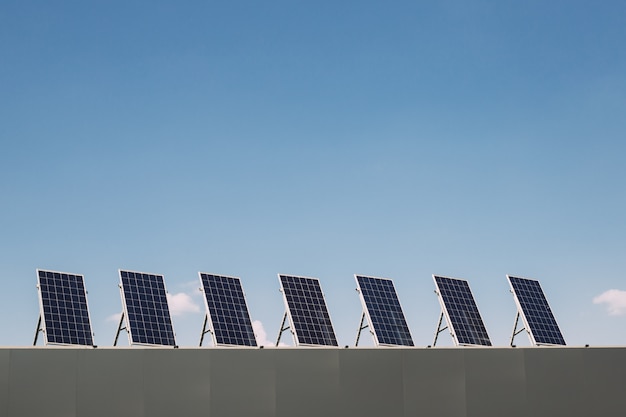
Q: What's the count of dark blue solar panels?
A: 7